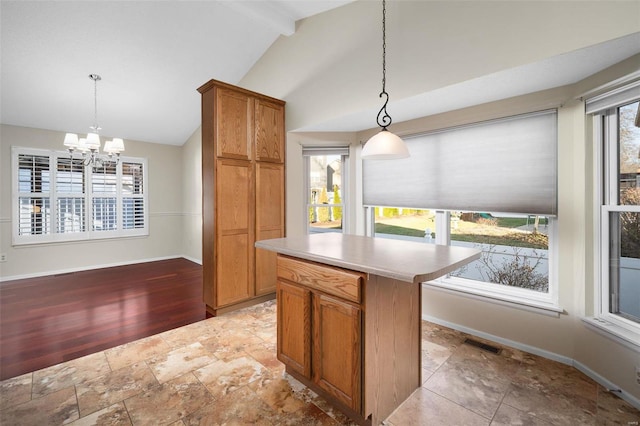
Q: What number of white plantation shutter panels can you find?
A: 4